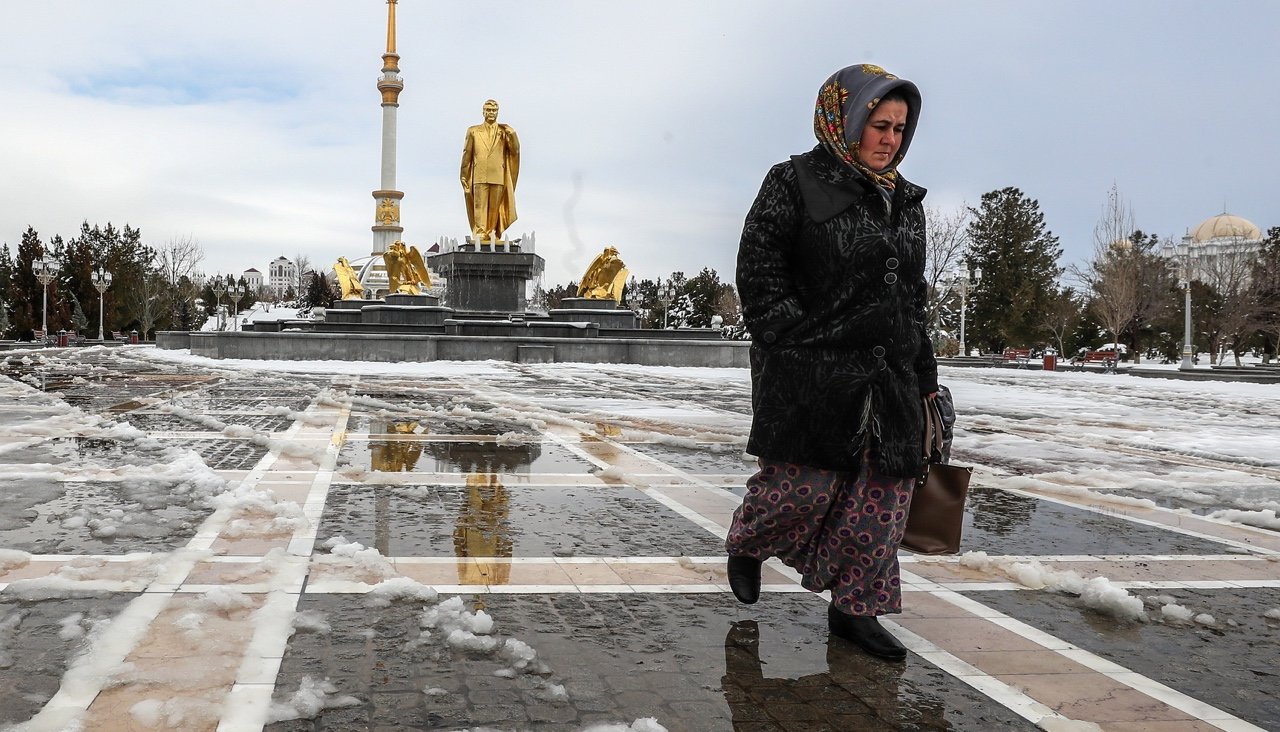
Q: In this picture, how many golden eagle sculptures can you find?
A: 3